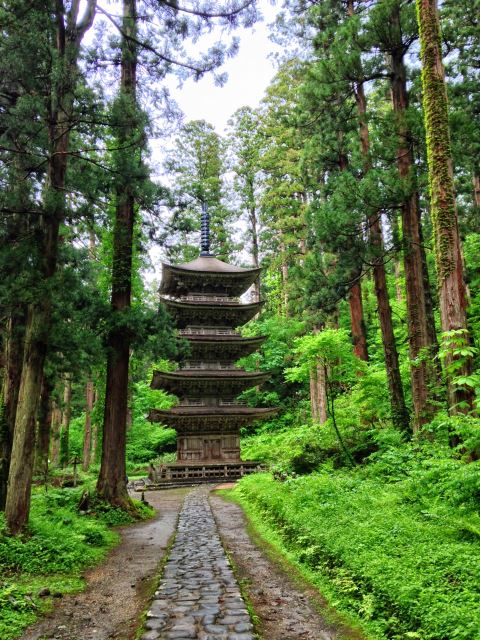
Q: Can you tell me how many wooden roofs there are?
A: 5